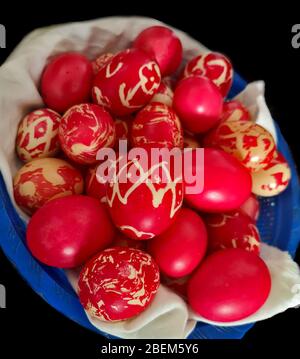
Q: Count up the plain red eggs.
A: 7